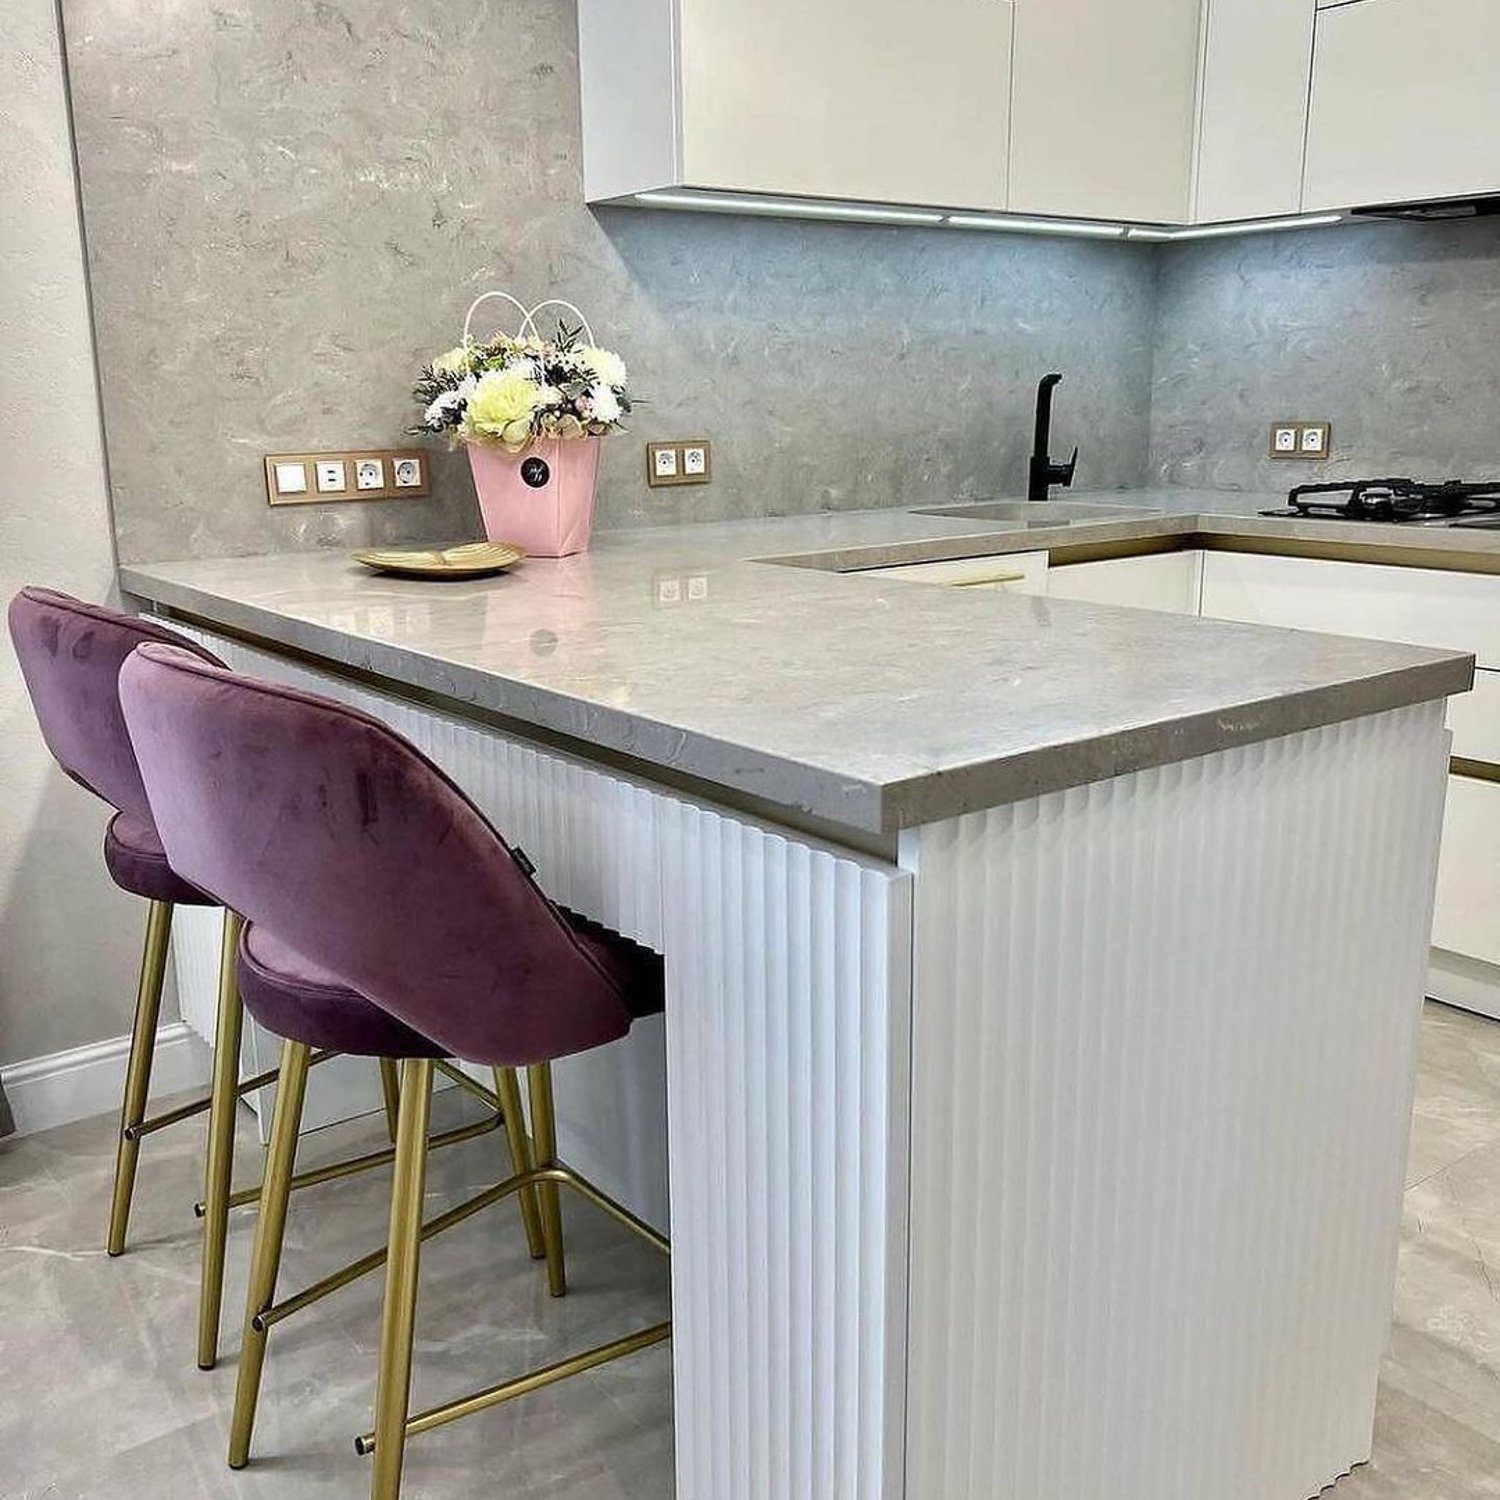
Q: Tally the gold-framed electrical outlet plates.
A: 3